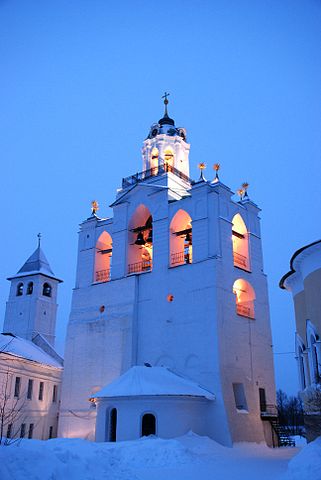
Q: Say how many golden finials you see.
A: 5